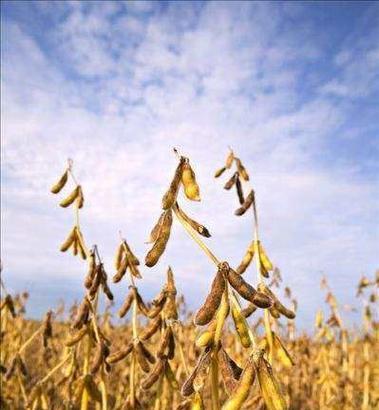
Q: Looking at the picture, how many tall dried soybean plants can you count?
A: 3